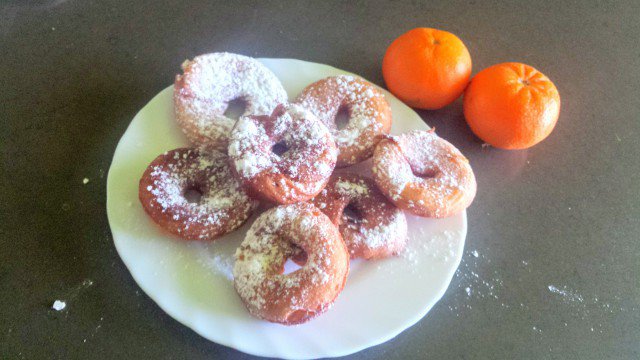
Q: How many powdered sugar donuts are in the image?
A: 7